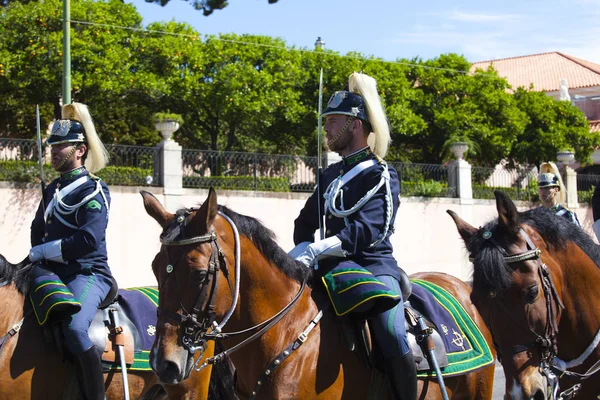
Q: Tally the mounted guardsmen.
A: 3